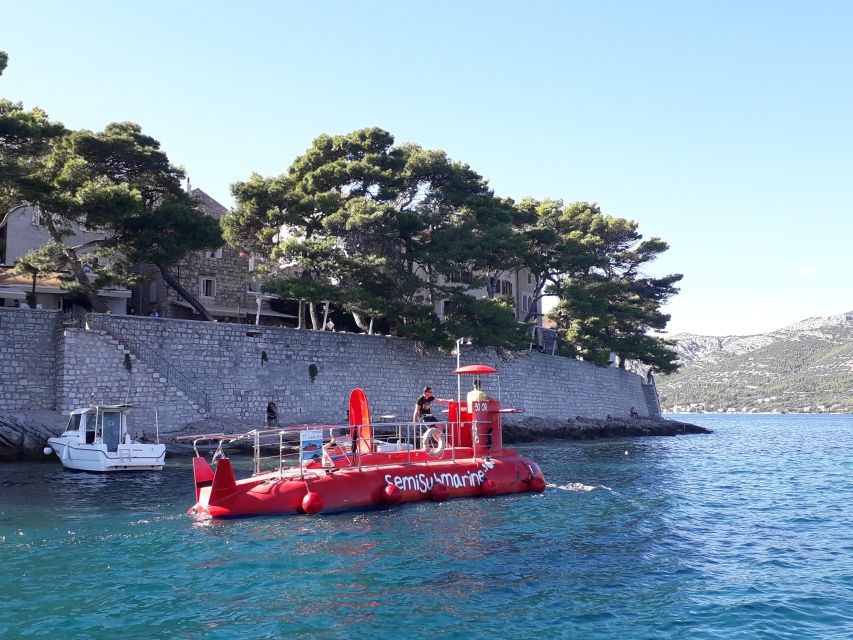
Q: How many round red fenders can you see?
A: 4